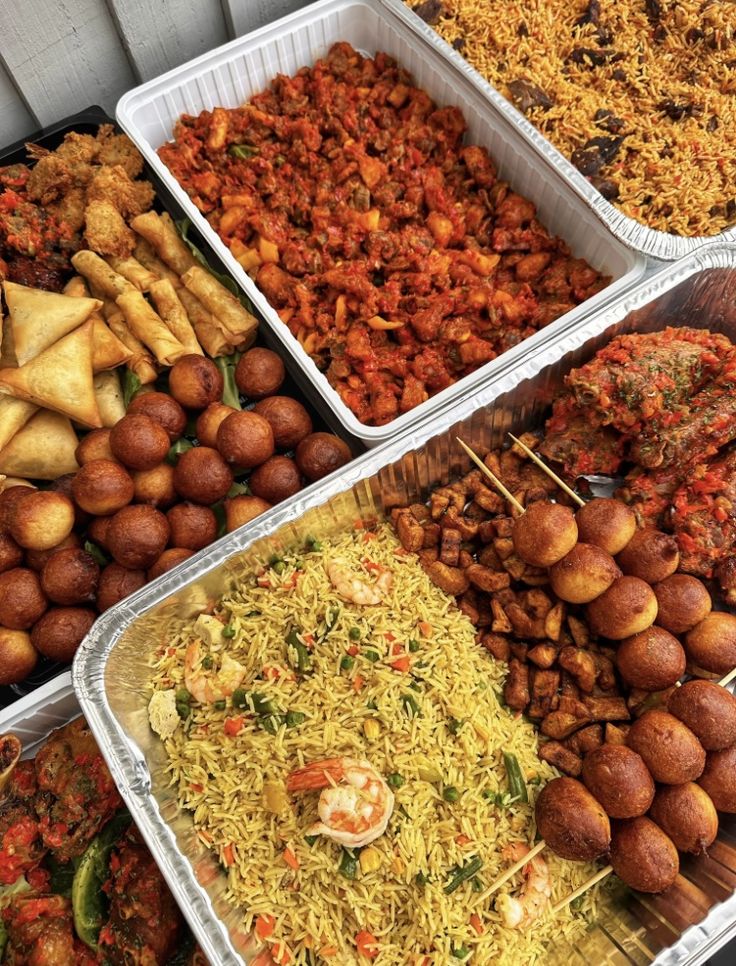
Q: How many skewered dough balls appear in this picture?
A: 15